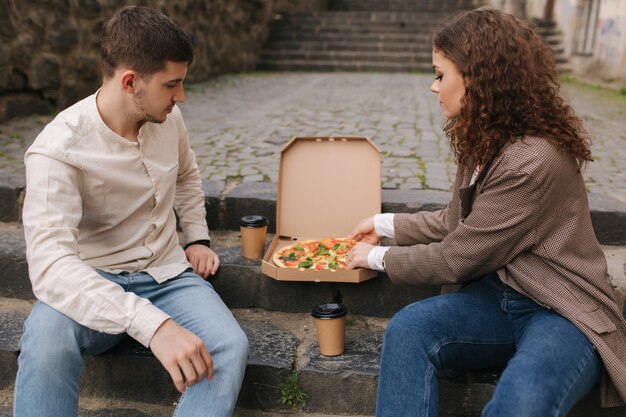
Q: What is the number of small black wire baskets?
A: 0